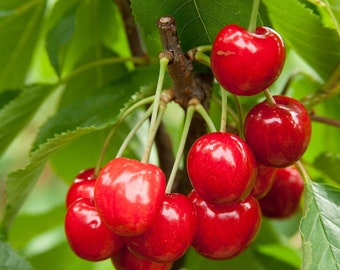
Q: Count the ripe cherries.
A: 11